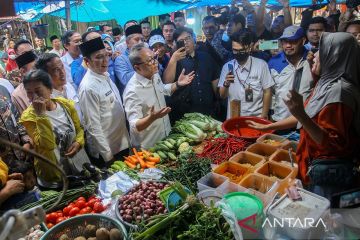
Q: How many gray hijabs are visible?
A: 1